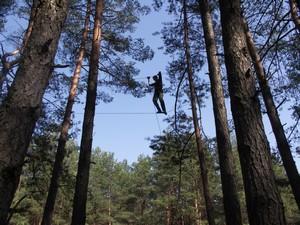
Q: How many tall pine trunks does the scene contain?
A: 7